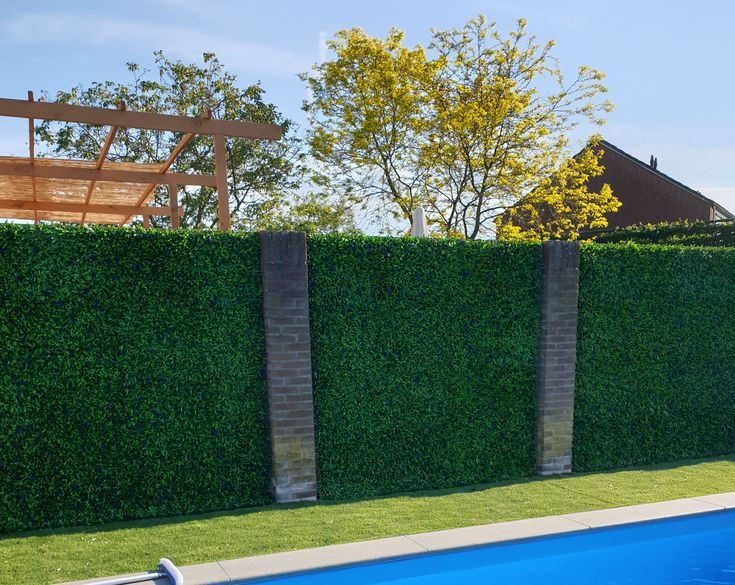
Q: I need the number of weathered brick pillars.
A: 2